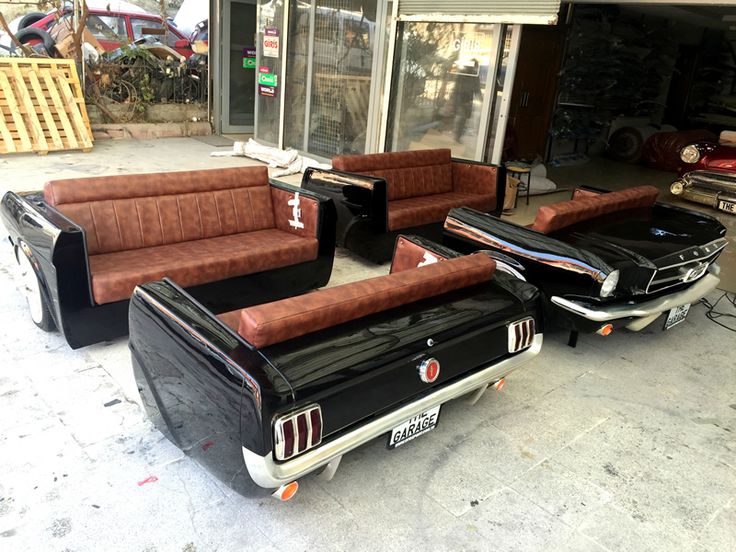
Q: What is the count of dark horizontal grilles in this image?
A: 1